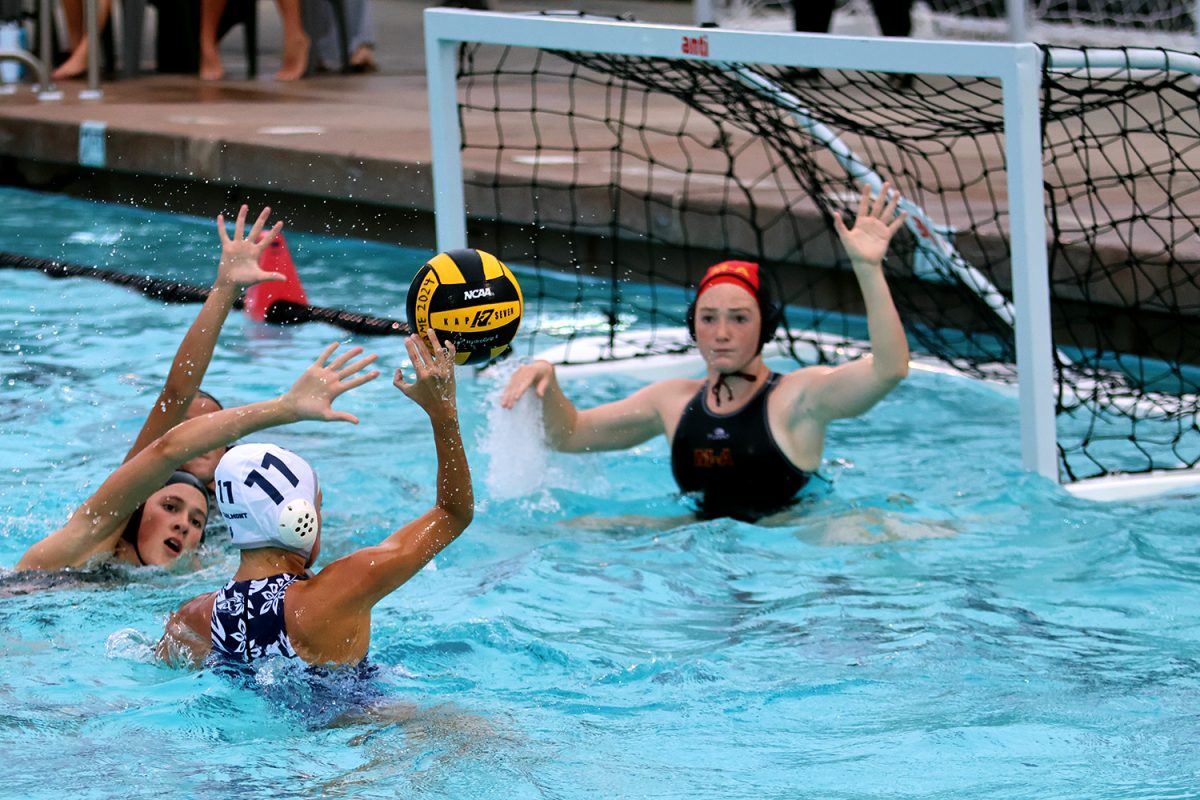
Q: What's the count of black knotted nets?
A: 1